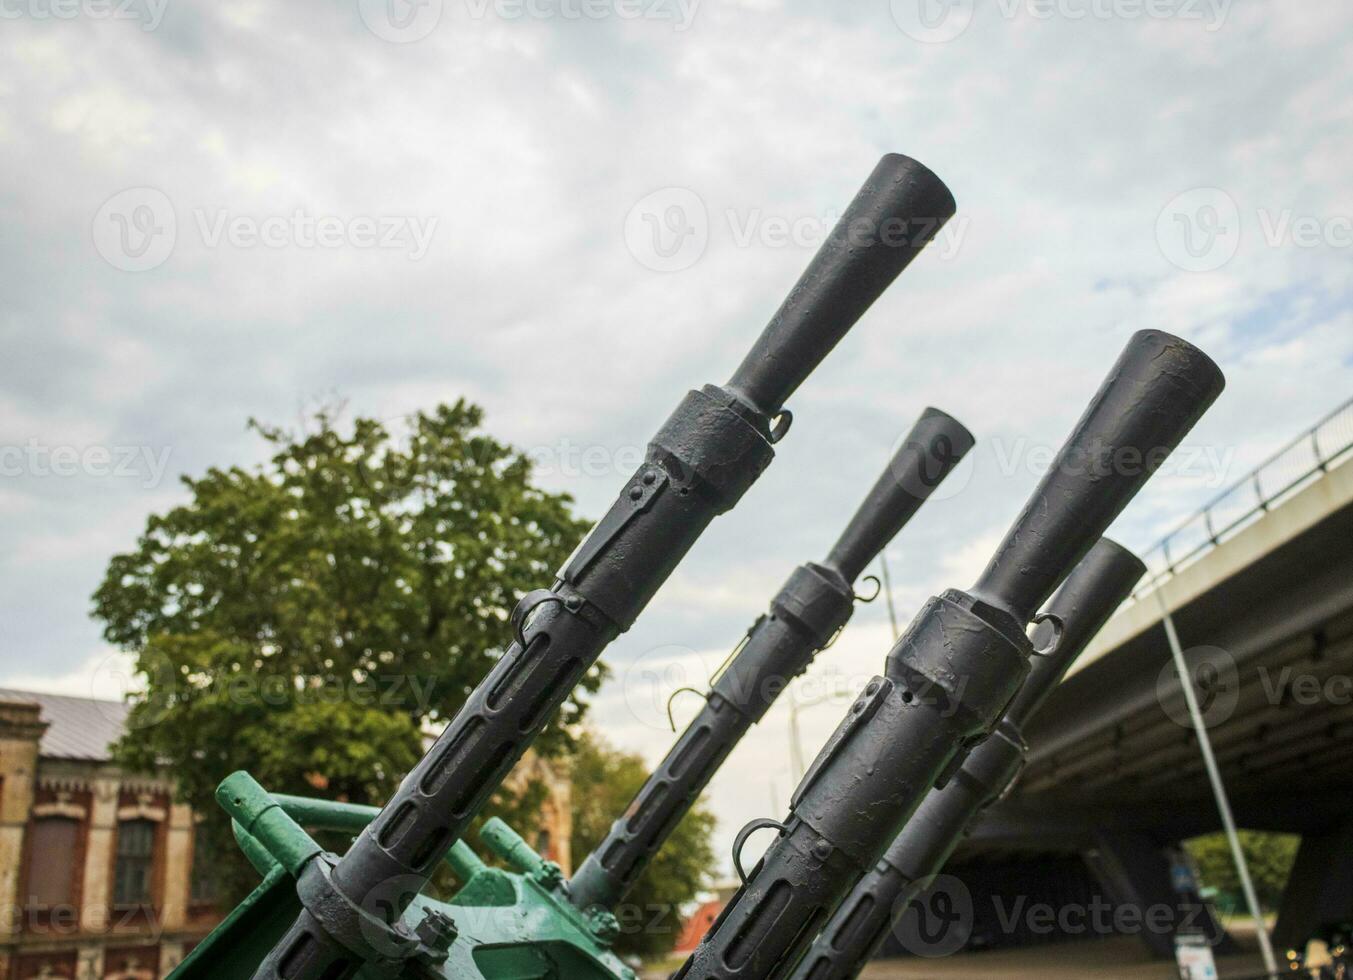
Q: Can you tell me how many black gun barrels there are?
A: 4